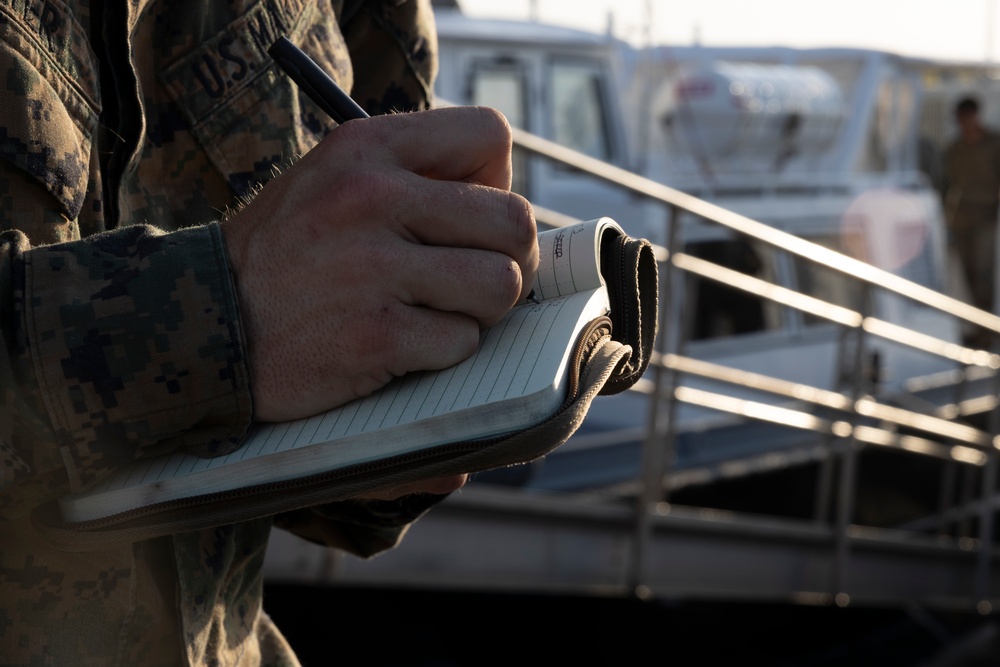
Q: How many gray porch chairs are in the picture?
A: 0